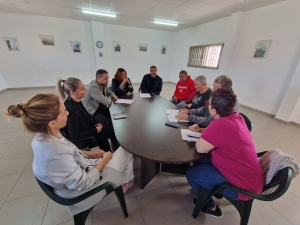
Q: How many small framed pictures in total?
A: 7